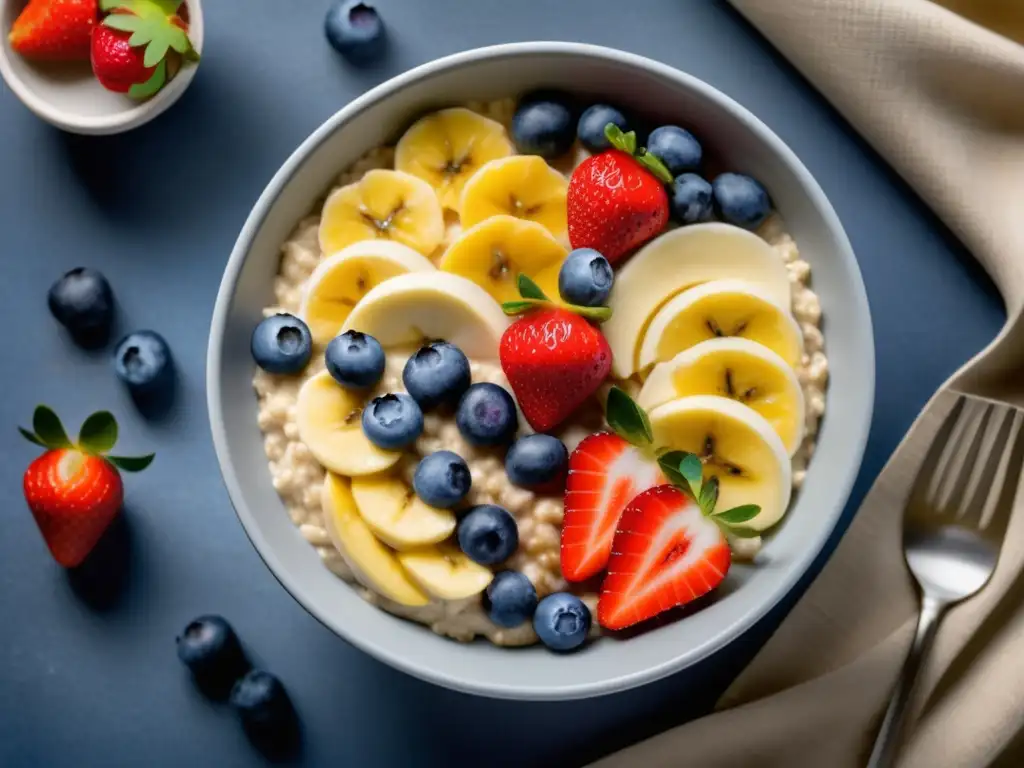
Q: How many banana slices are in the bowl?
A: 14